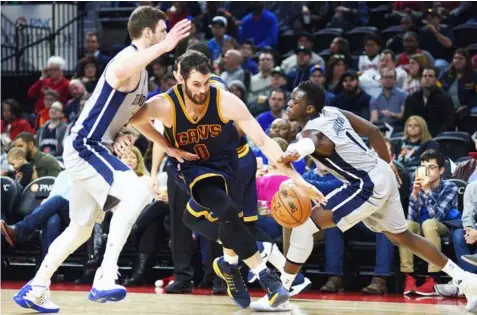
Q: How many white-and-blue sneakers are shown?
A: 2